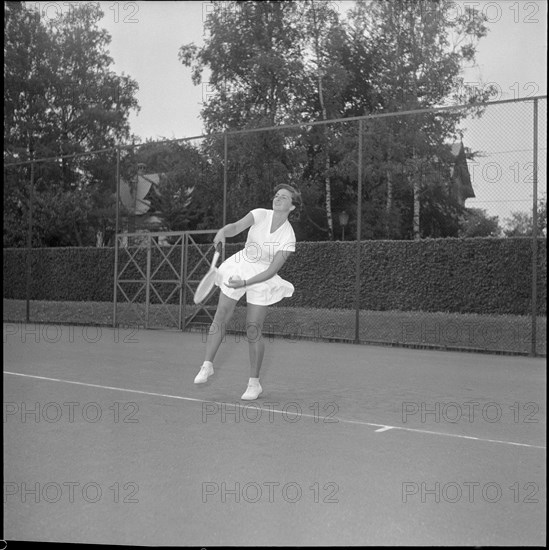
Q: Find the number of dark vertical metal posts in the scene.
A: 5